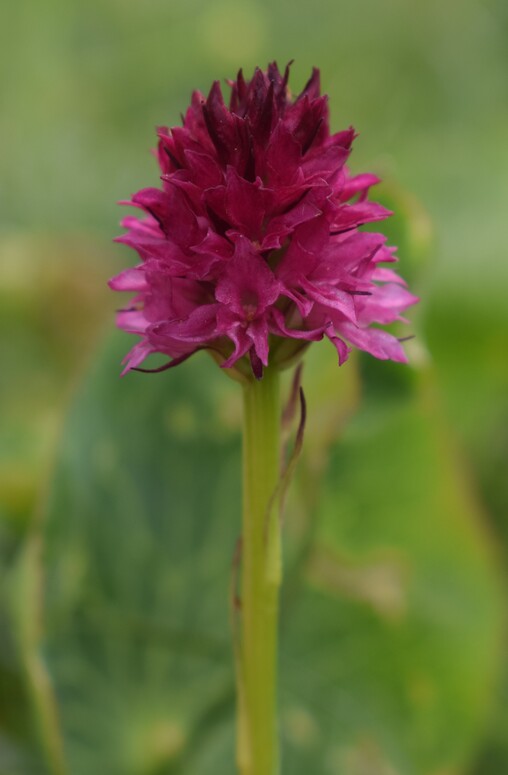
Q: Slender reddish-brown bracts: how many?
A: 3